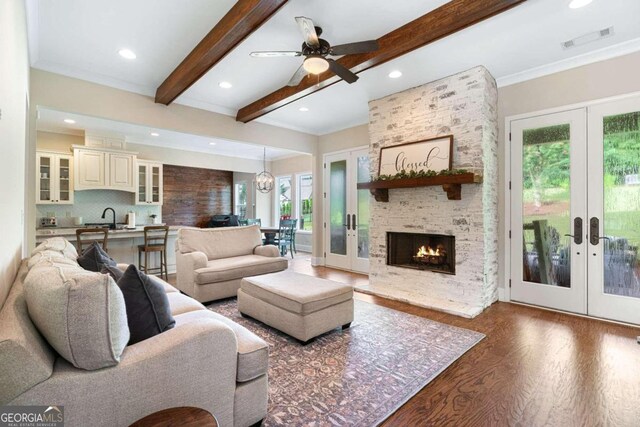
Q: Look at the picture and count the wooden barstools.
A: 2